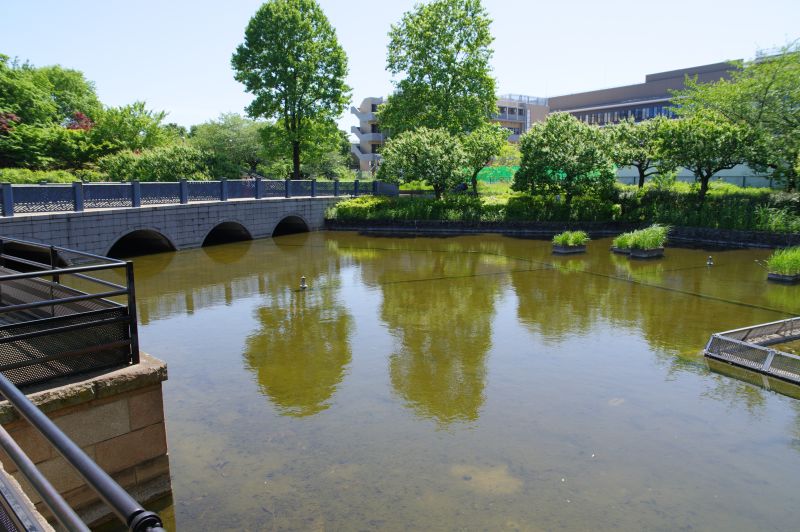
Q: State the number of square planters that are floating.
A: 4